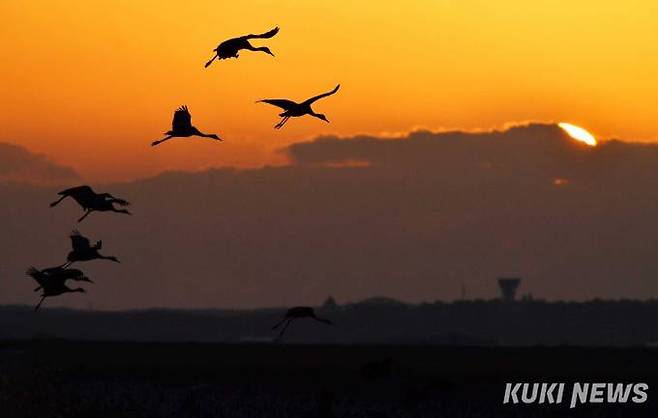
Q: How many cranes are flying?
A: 9